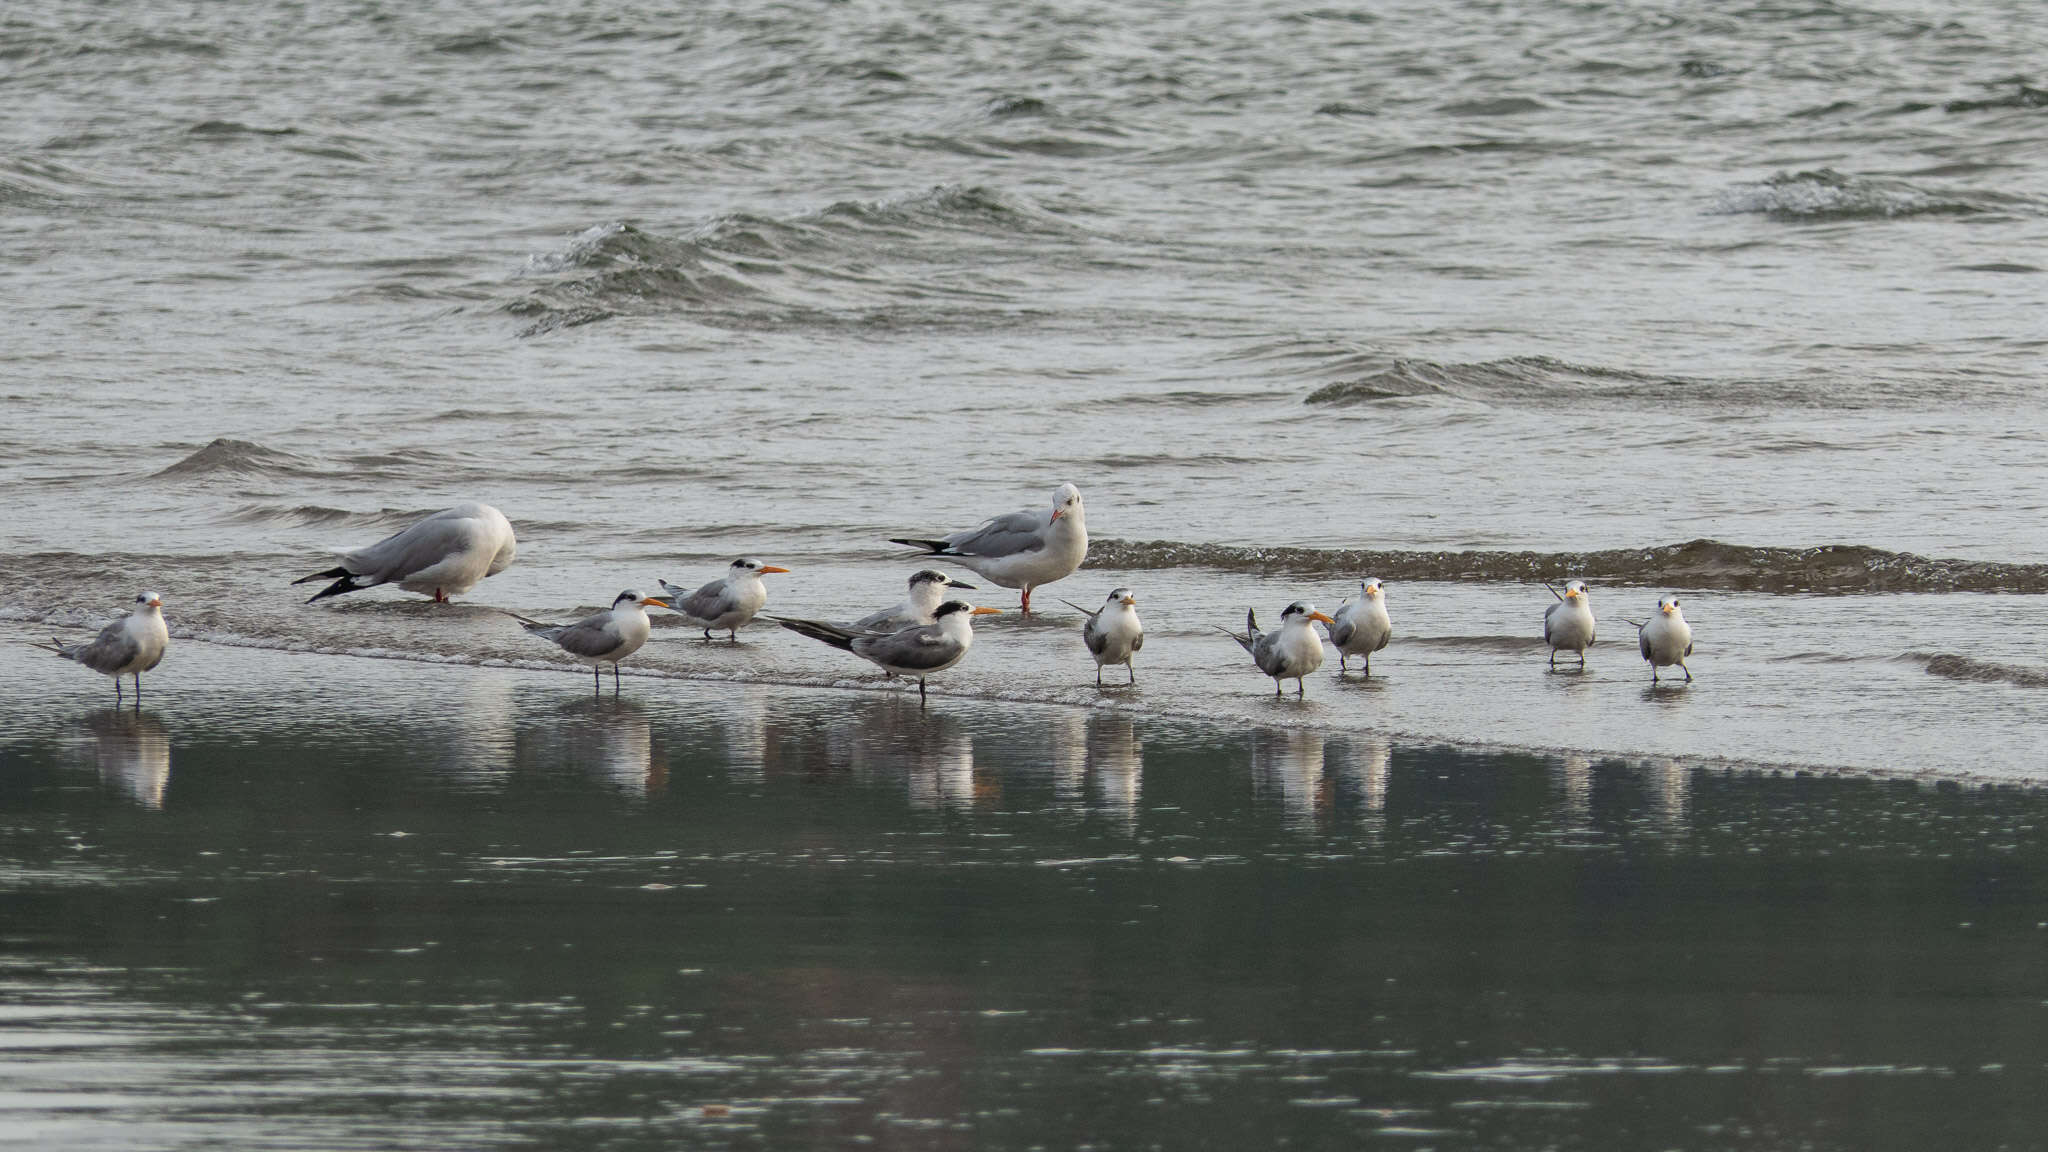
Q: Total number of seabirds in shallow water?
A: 12